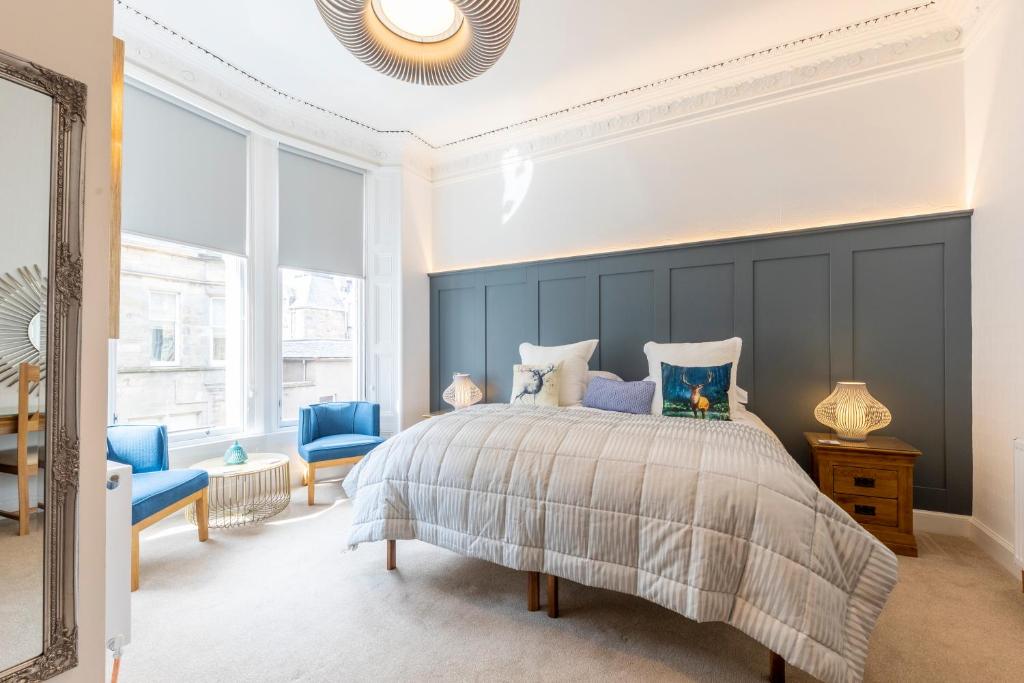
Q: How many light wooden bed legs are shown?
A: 4